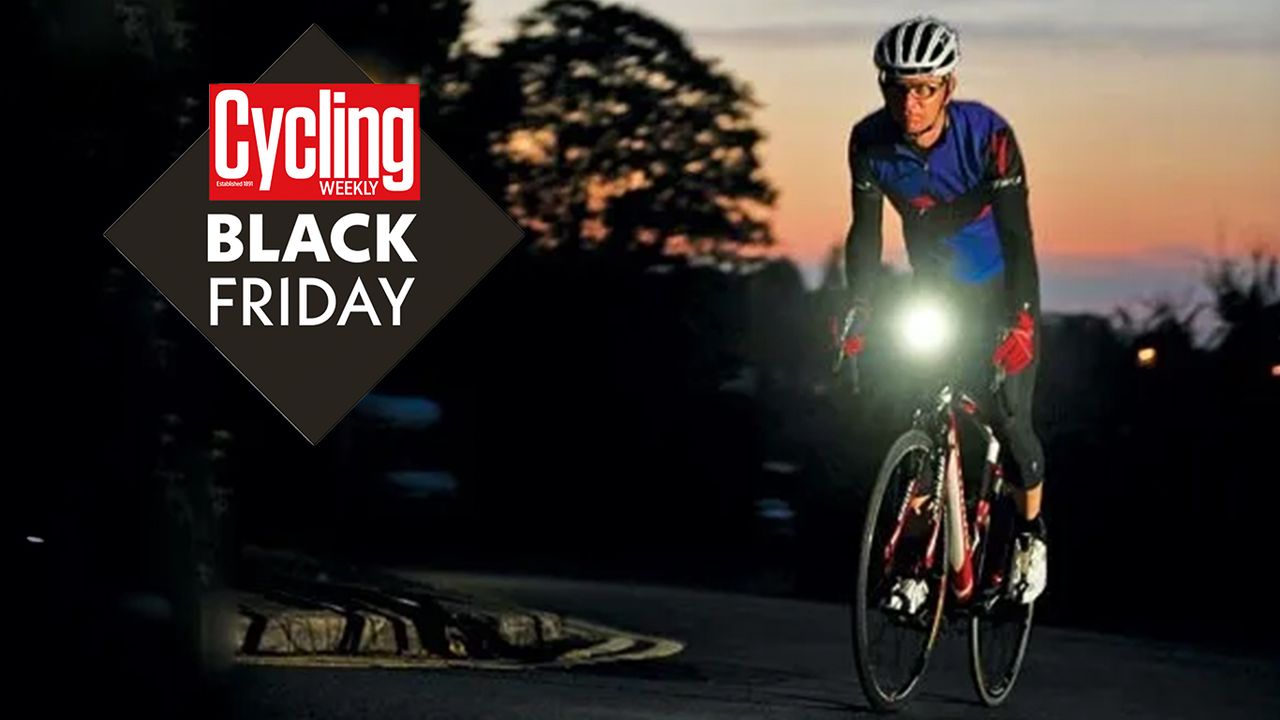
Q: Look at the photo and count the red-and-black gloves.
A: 2